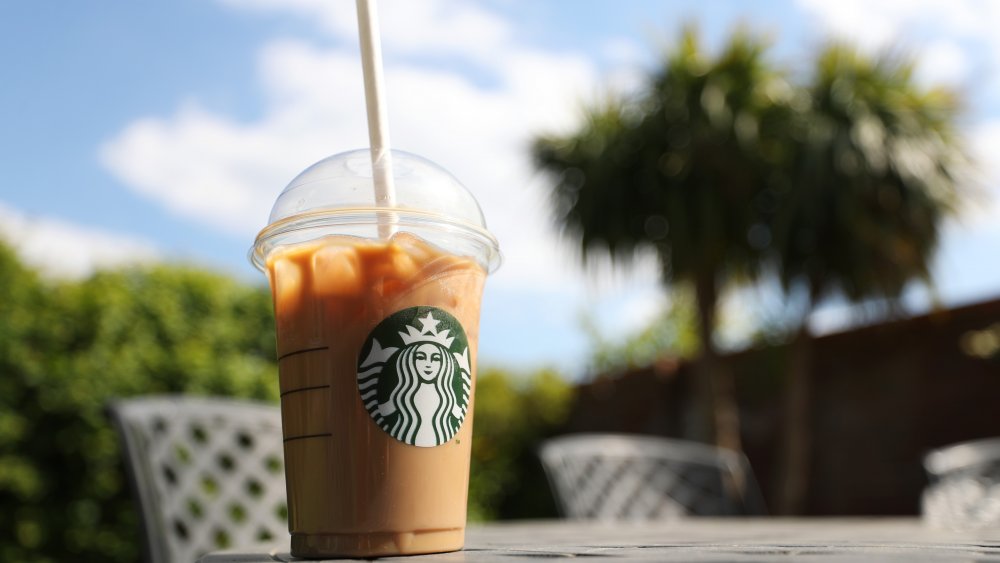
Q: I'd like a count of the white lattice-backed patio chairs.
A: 3